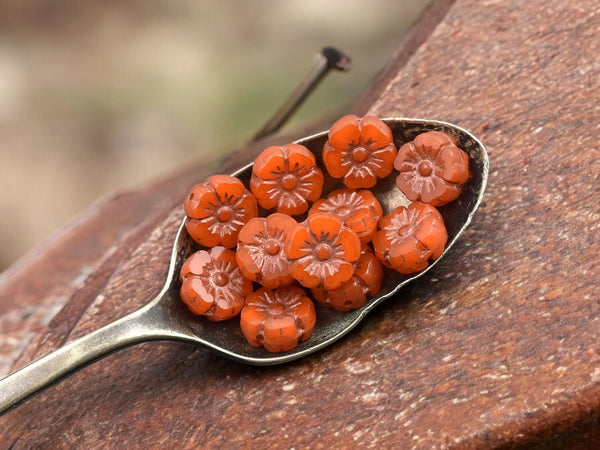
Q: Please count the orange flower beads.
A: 11